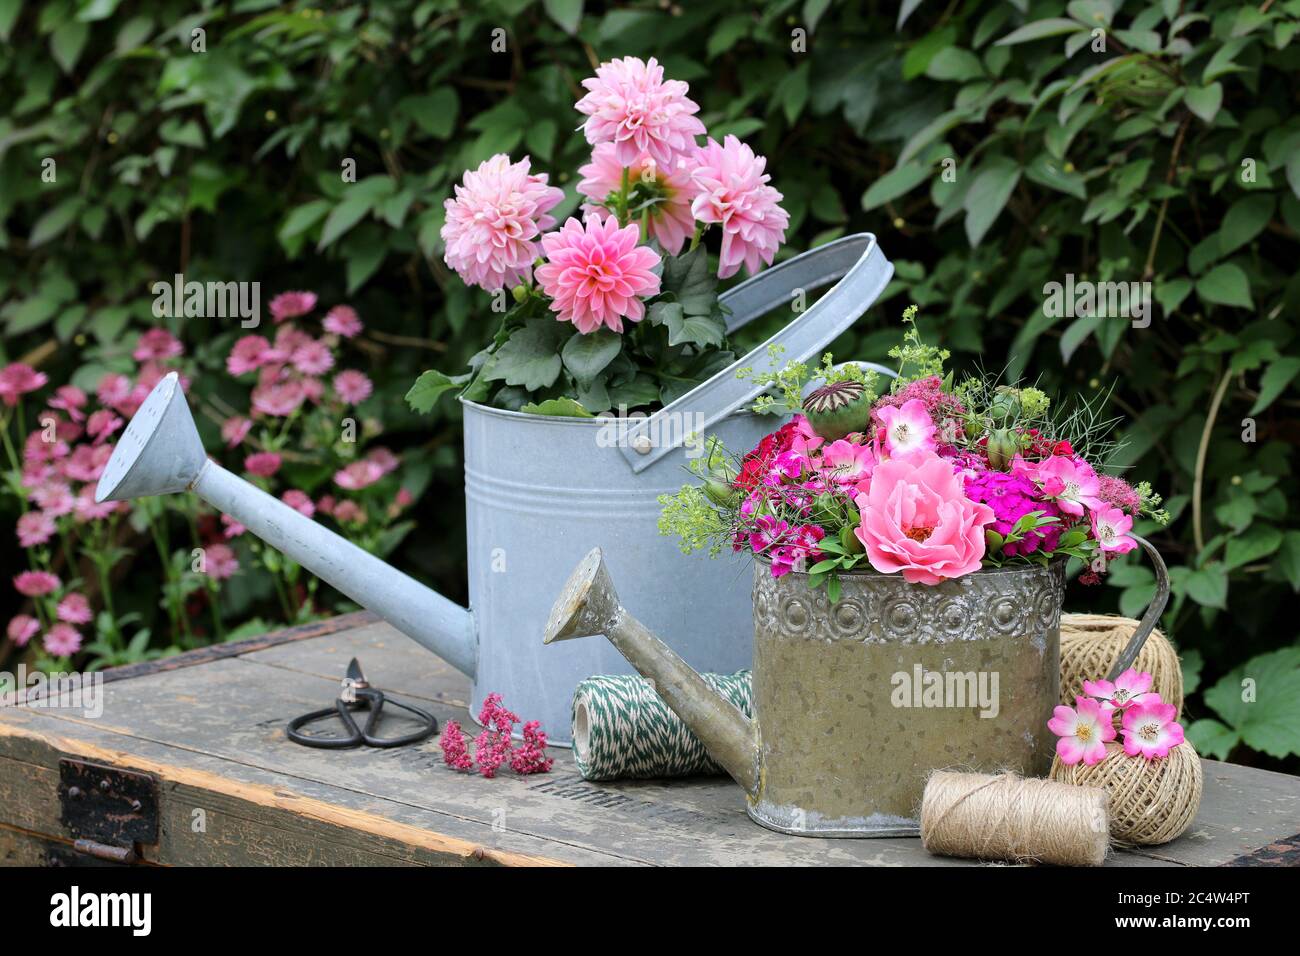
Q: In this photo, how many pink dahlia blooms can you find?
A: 5